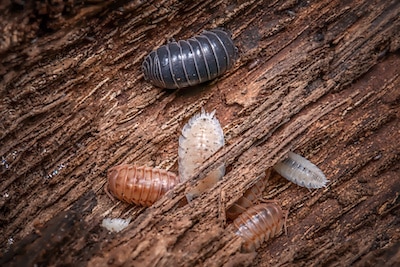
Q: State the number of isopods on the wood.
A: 7